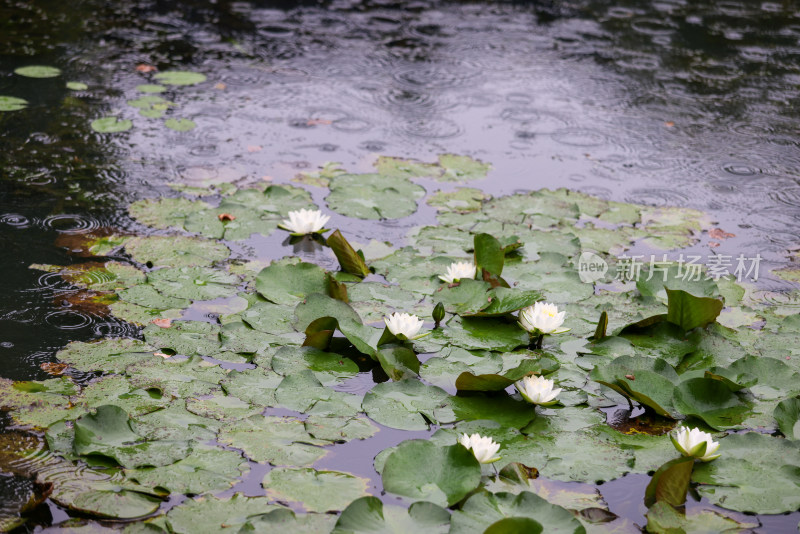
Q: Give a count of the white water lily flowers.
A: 7